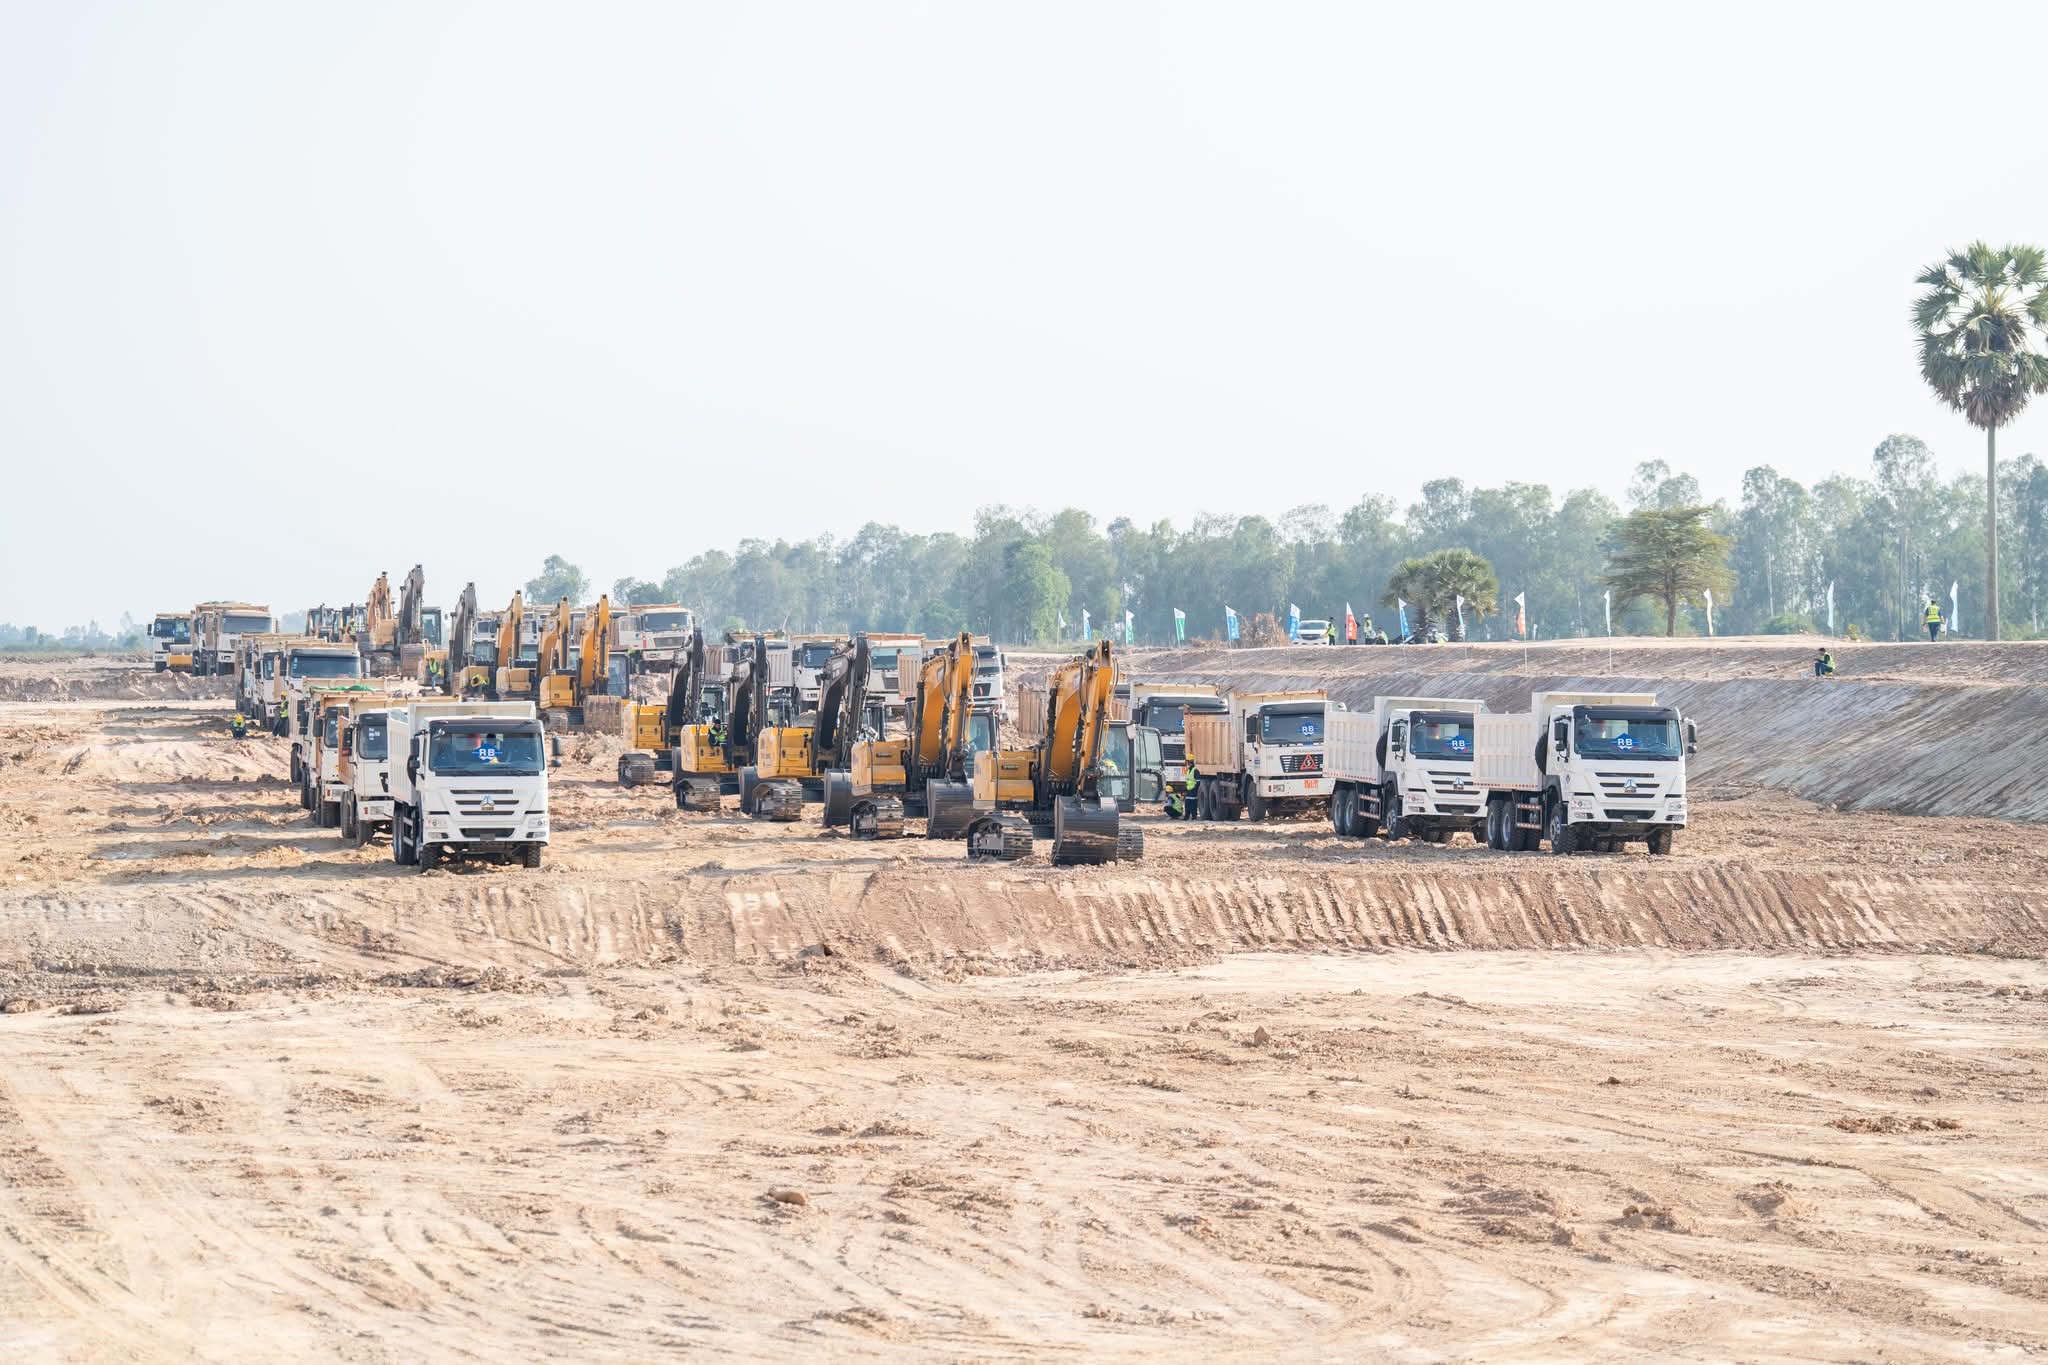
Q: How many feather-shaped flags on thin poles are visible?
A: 14